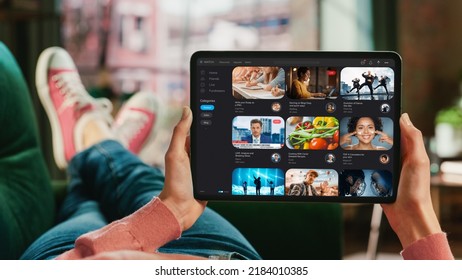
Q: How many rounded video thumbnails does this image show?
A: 9